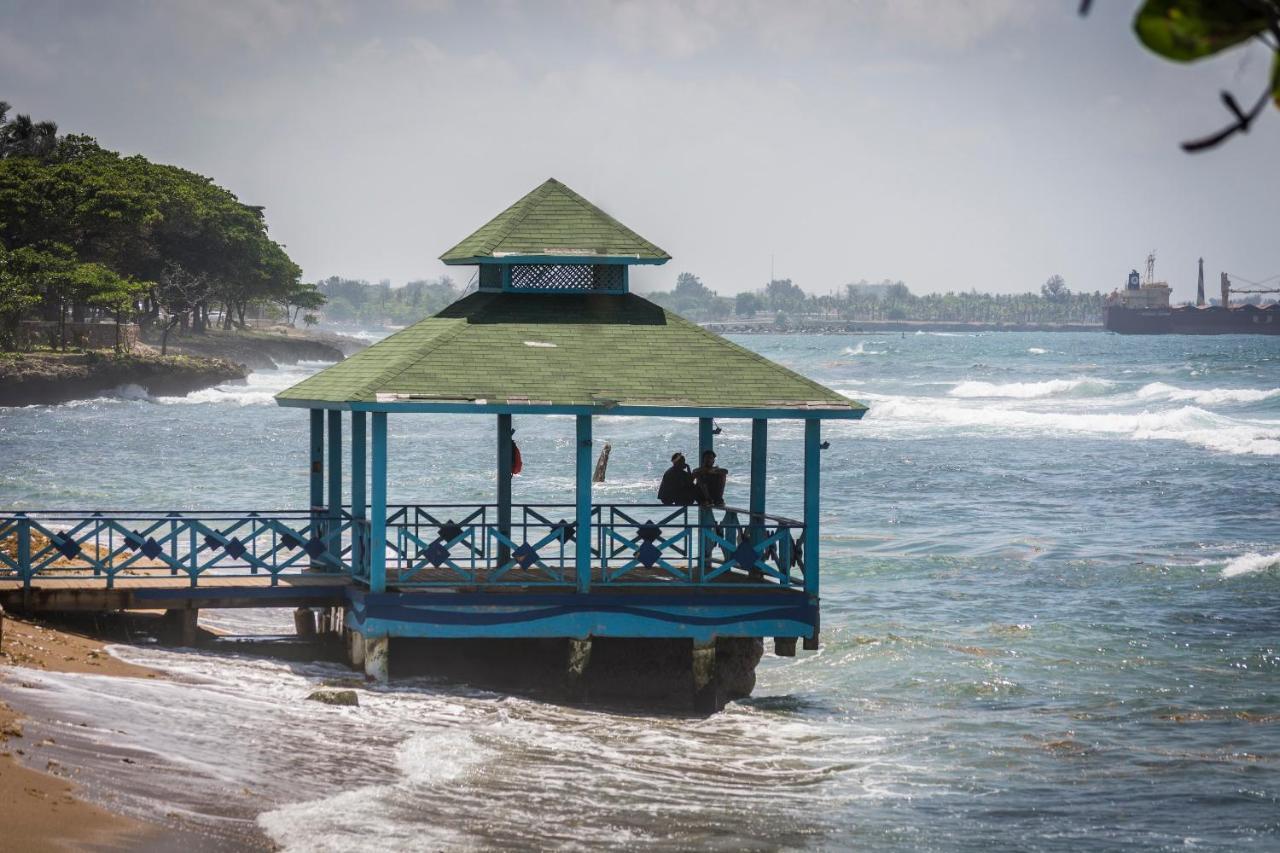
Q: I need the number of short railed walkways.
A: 1